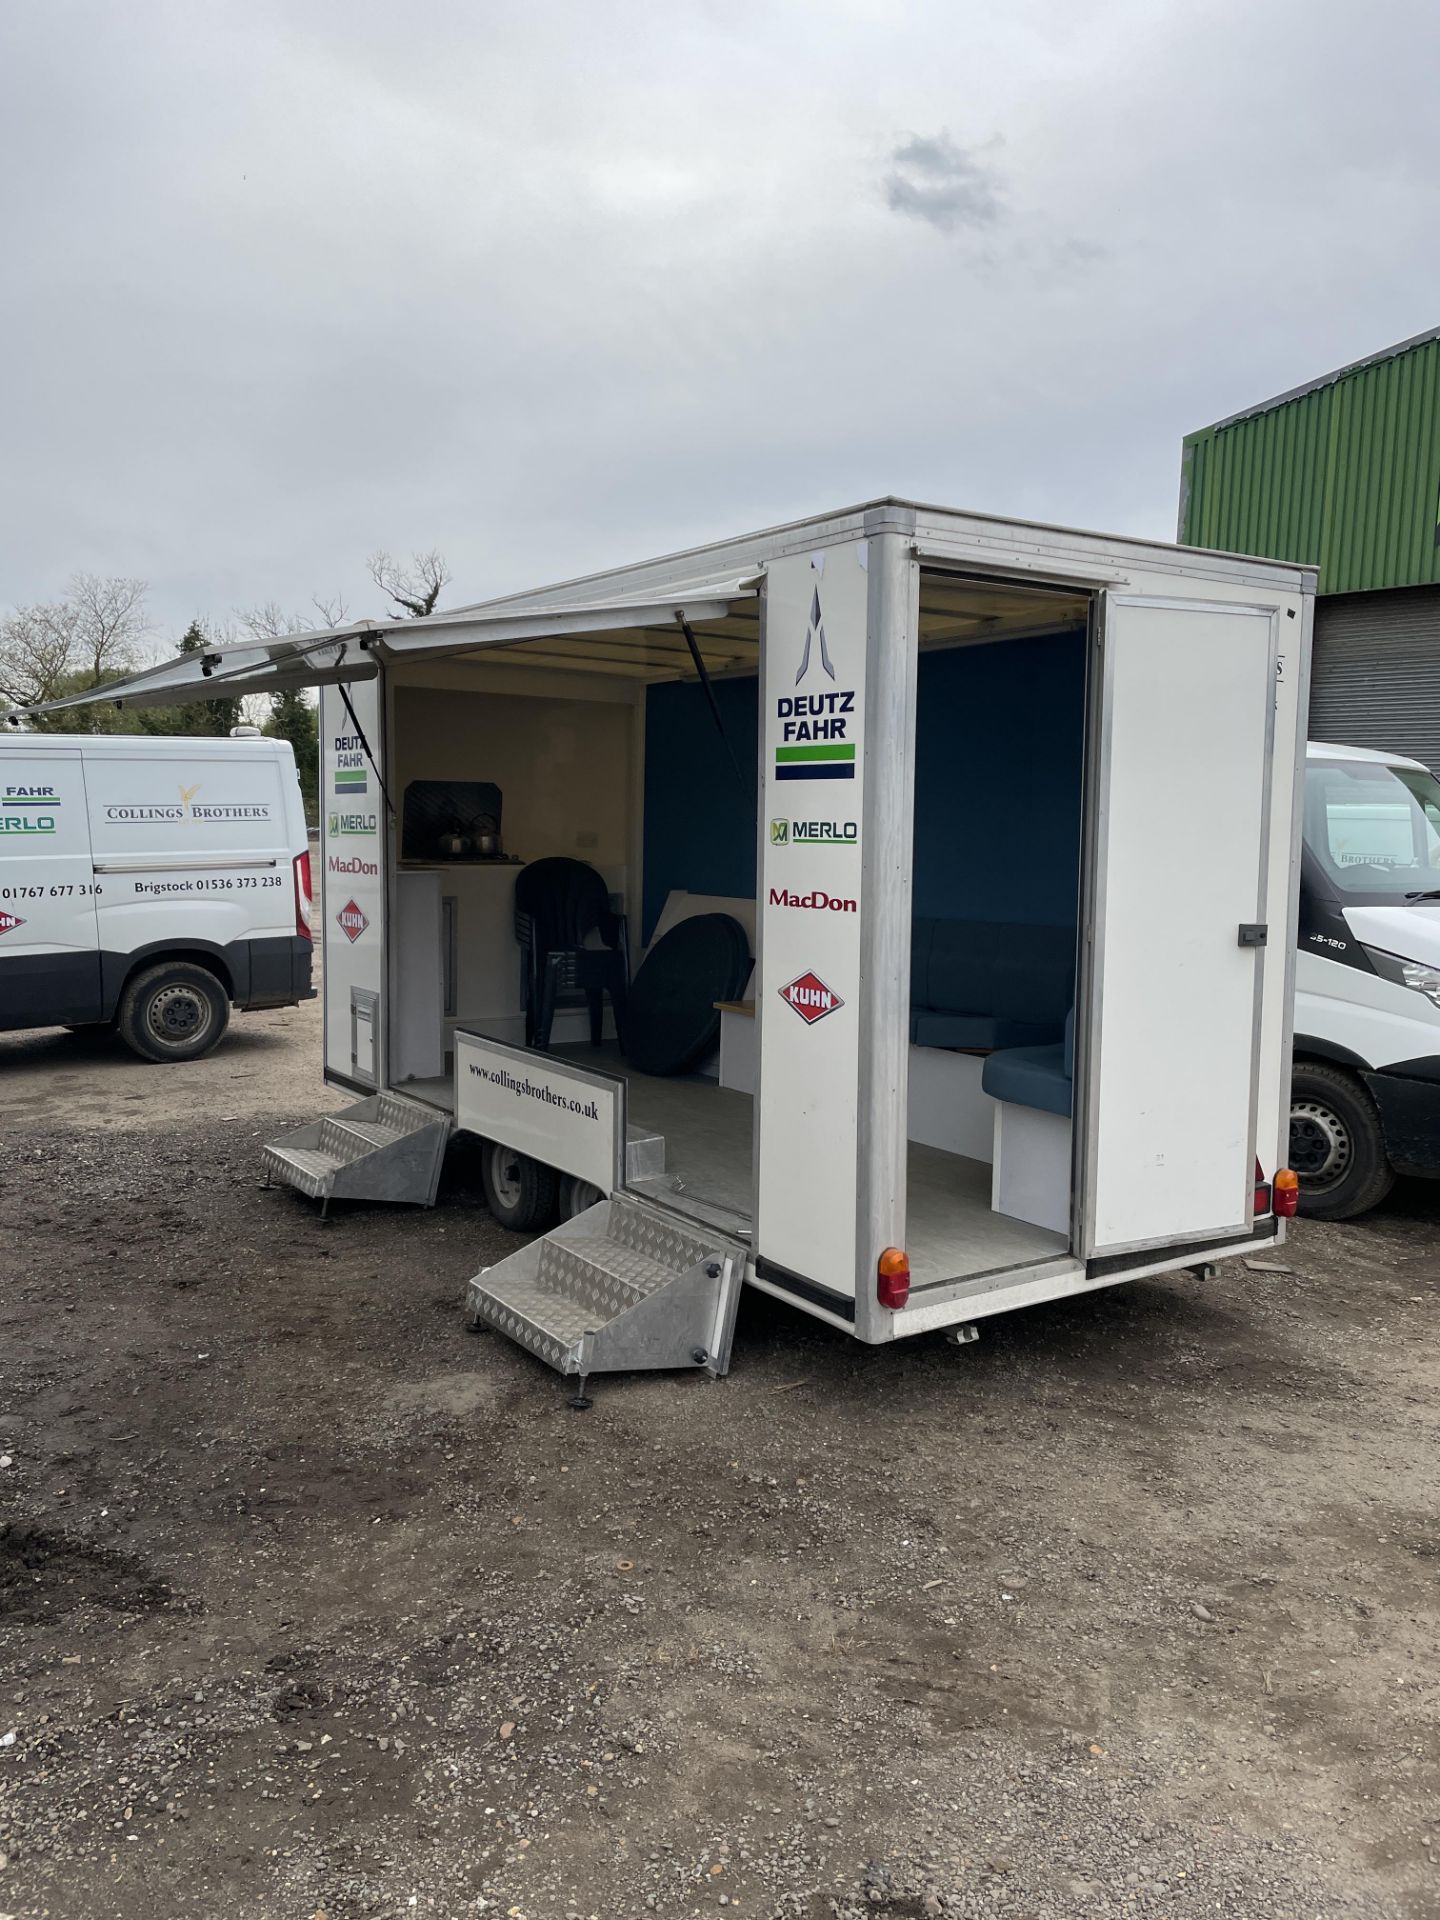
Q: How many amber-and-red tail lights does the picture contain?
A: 2